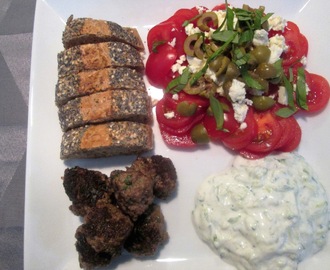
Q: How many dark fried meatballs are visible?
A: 6